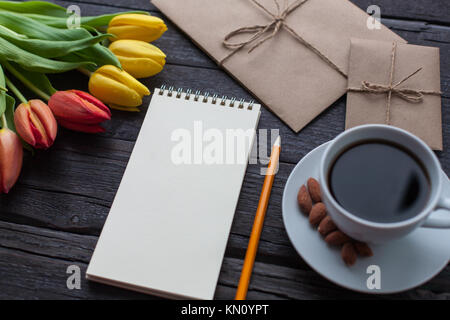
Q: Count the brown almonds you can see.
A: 7